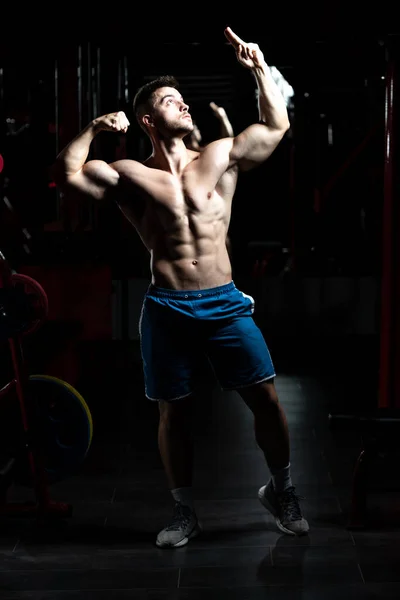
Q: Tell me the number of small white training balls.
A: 0